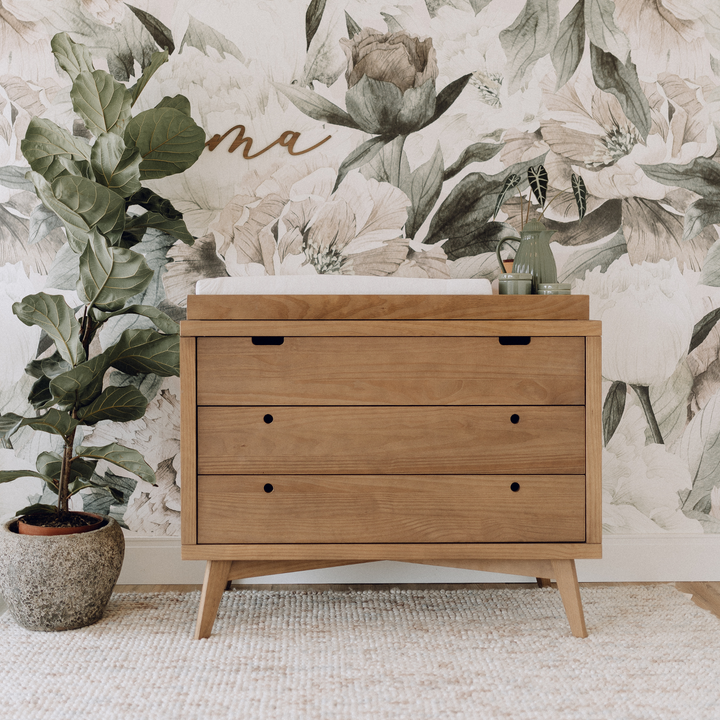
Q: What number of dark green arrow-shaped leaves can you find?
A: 3